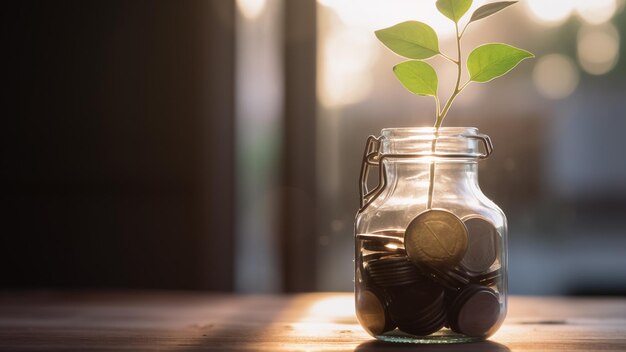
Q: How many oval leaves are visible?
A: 5